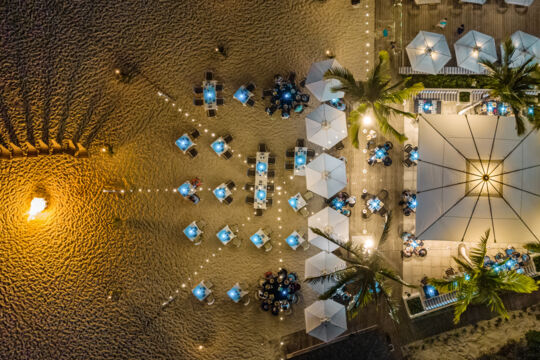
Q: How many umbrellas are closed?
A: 0